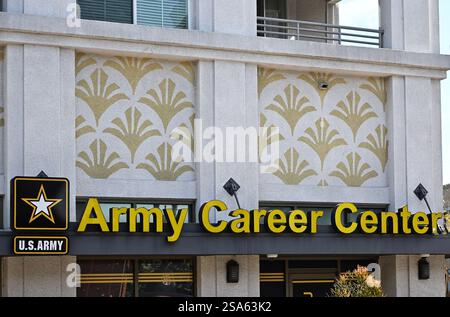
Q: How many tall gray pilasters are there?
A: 3